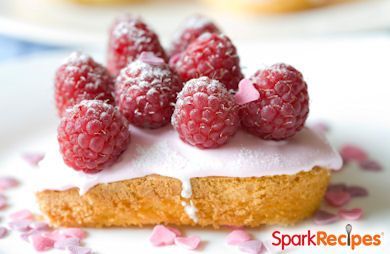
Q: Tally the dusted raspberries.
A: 8